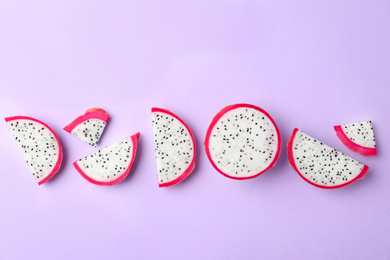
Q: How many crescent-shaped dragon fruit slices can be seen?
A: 4